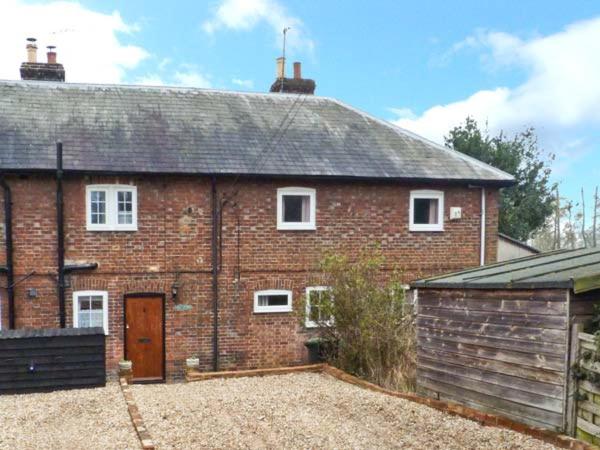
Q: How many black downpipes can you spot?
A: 3